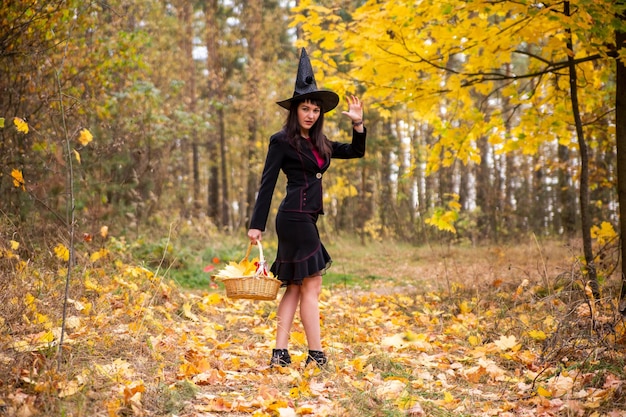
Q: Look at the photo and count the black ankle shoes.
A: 2